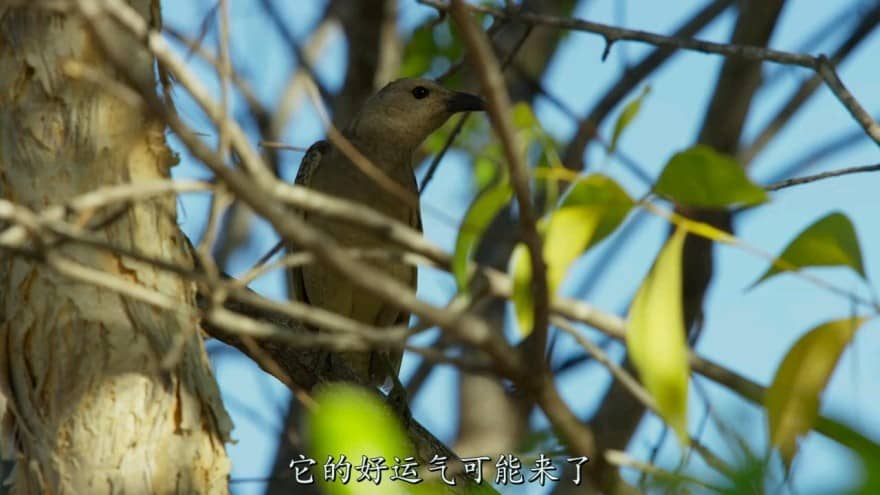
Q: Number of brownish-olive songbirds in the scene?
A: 1